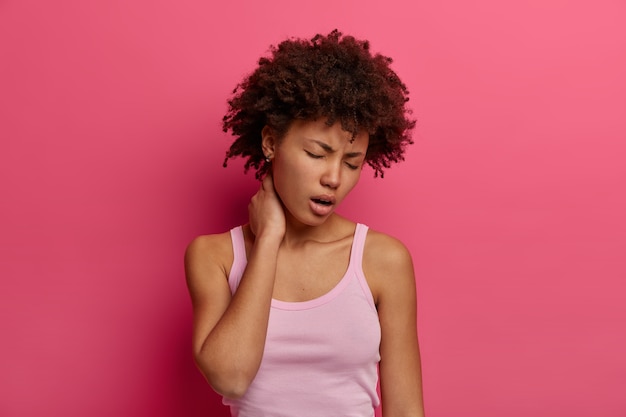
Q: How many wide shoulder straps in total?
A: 2